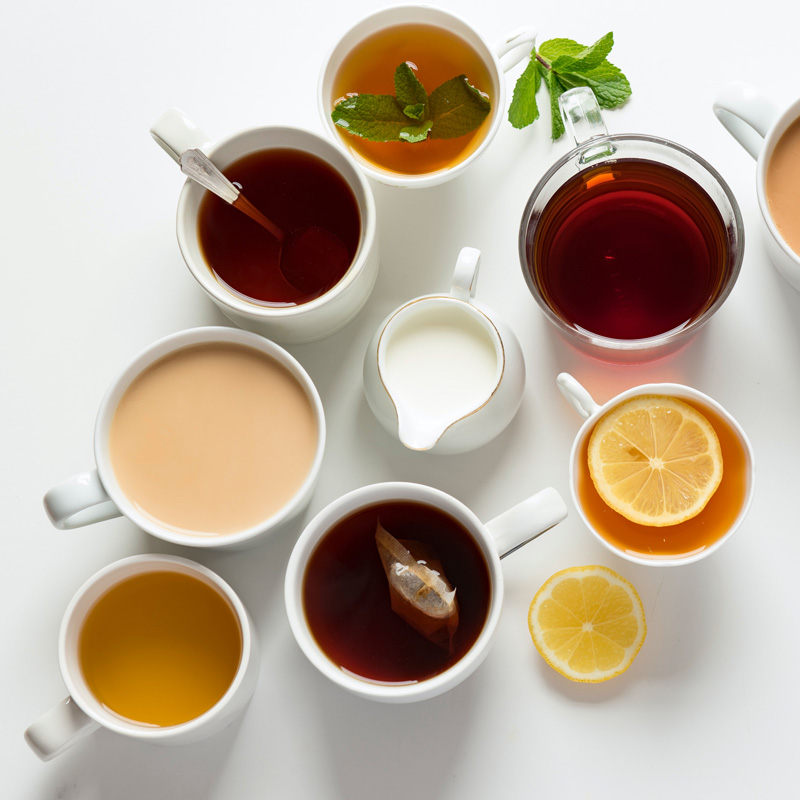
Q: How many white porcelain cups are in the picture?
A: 7